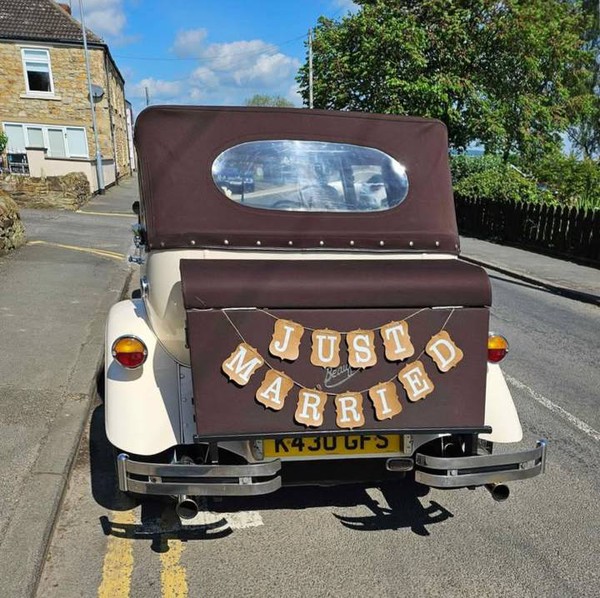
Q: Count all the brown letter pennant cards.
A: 11